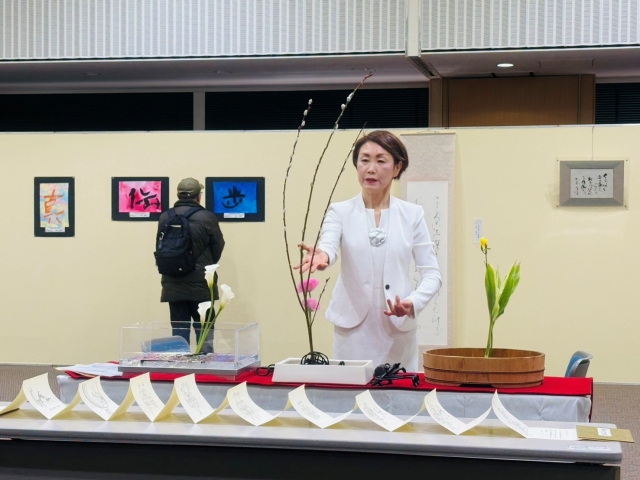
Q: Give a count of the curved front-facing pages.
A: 9